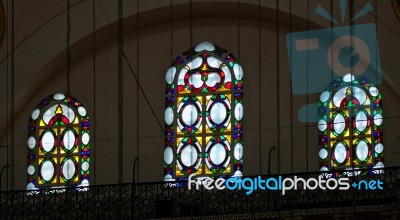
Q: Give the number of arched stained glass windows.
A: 3